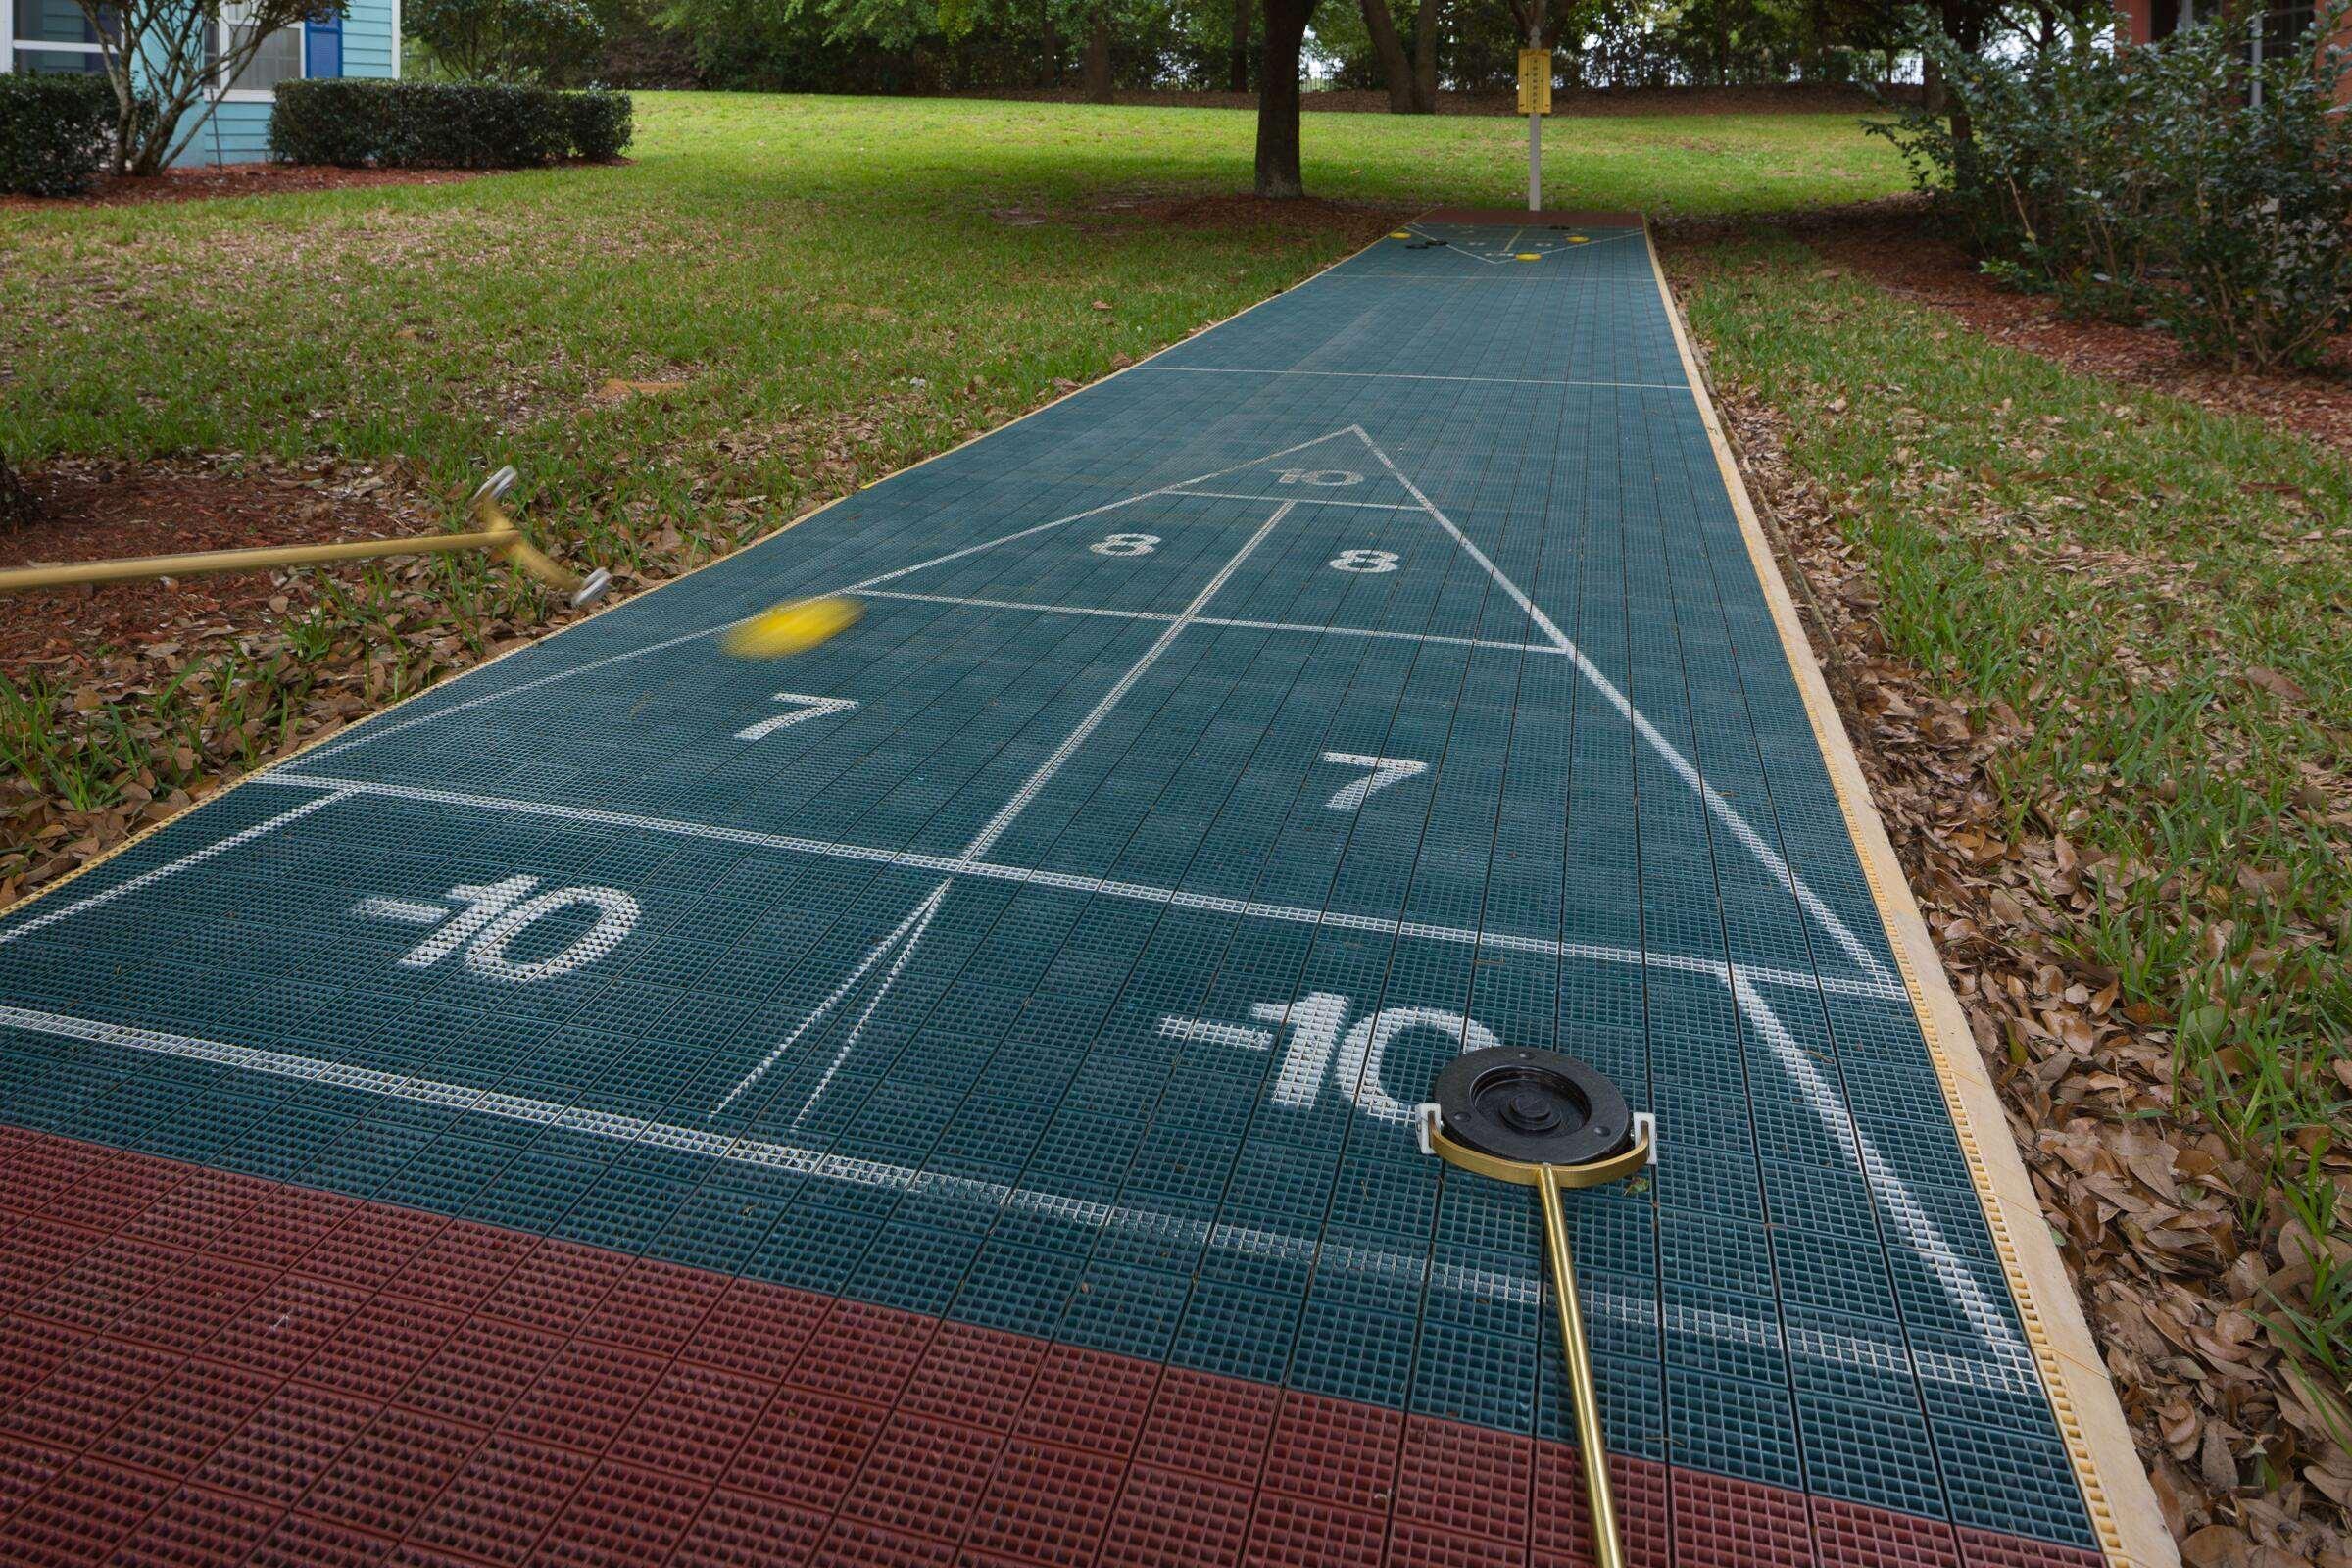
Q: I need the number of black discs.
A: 4